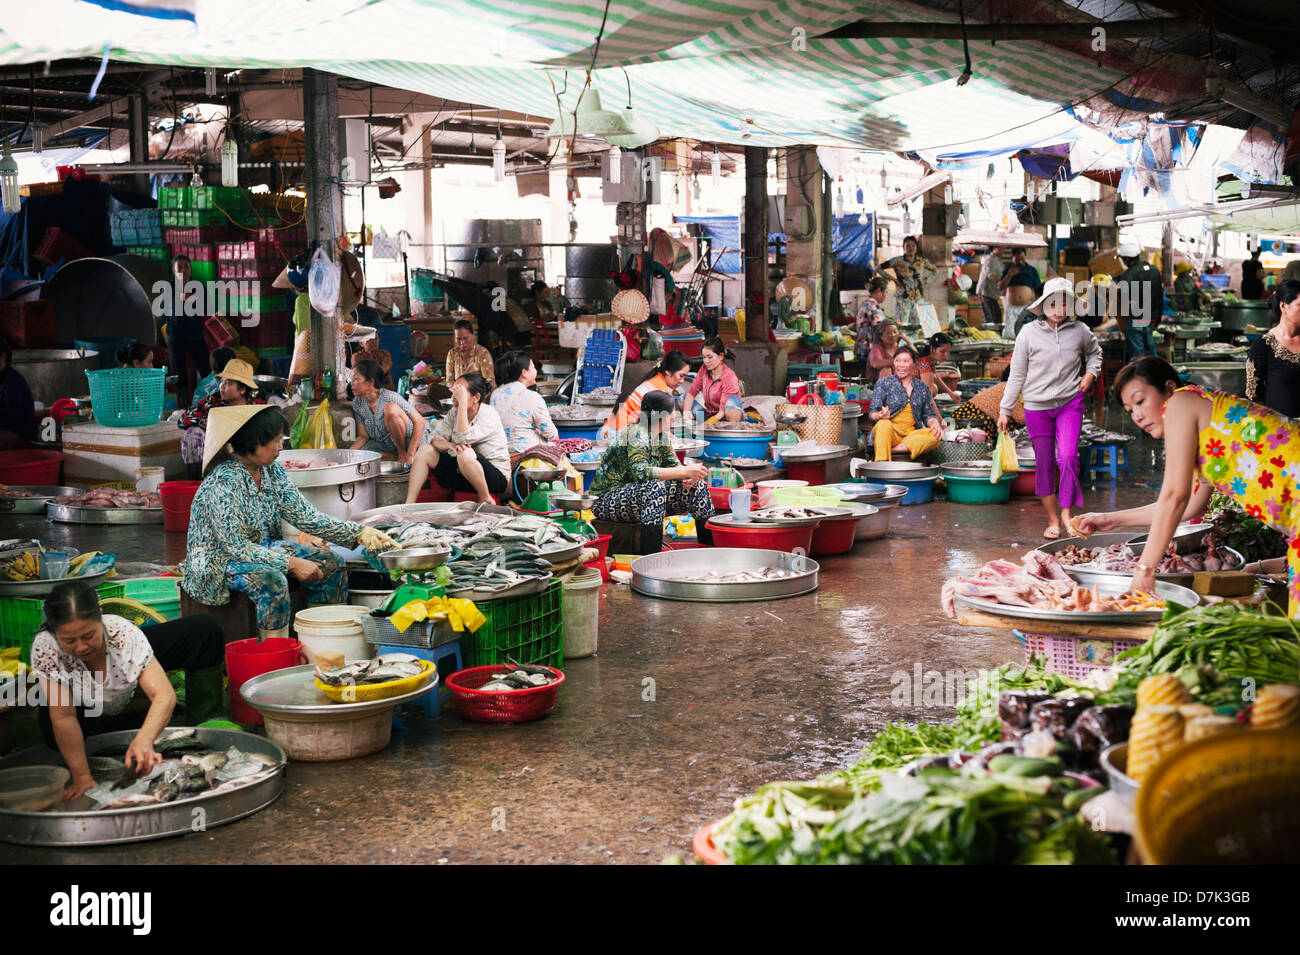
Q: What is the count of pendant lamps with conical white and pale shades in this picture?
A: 2